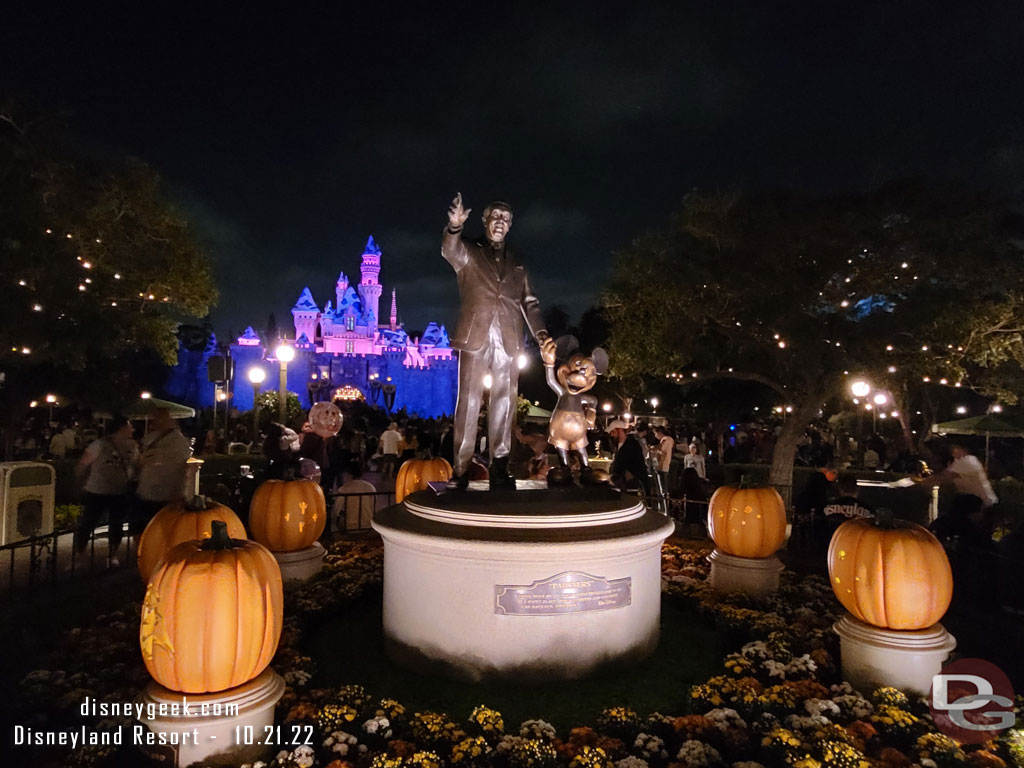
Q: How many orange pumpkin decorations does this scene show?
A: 6